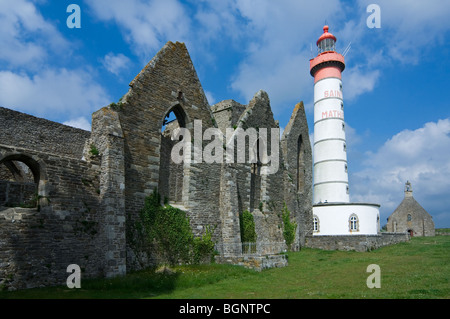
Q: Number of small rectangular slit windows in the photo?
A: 6